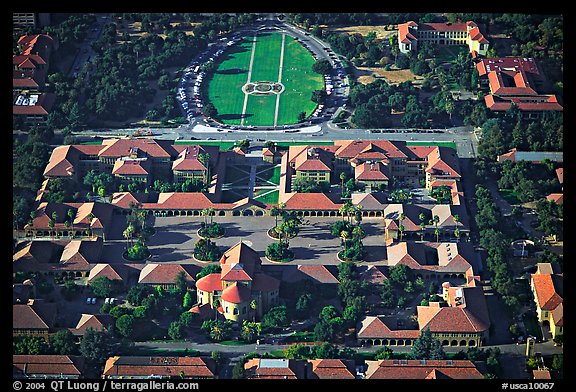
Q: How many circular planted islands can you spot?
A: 8